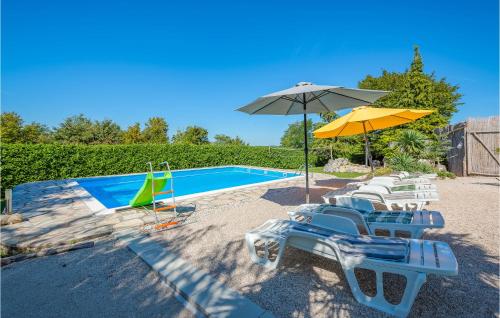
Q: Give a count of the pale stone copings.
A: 1